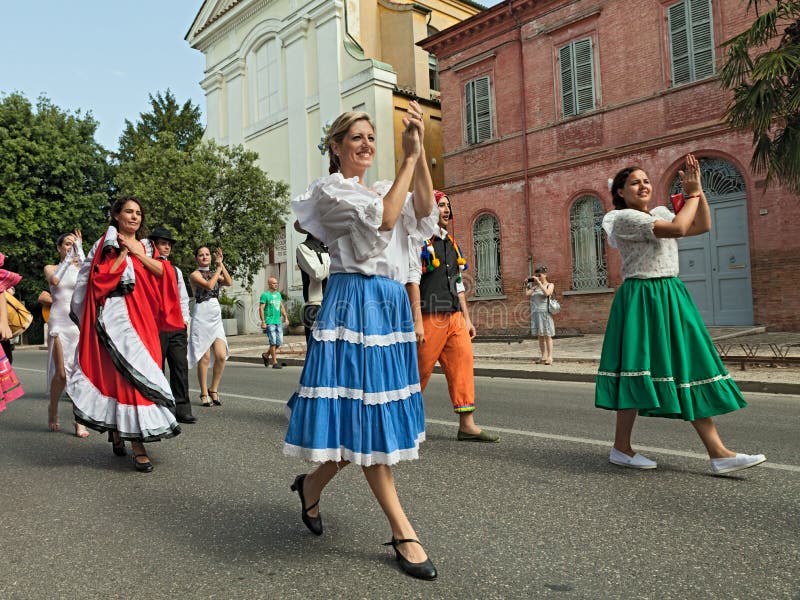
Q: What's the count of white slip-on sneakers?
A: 2